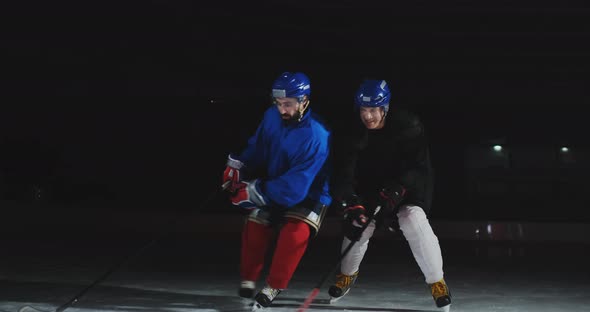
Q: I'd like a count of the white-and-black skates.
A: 2